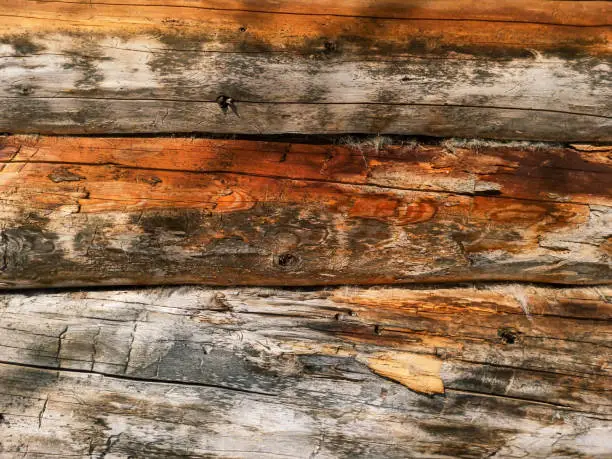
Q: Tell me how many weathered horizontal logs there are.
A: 3